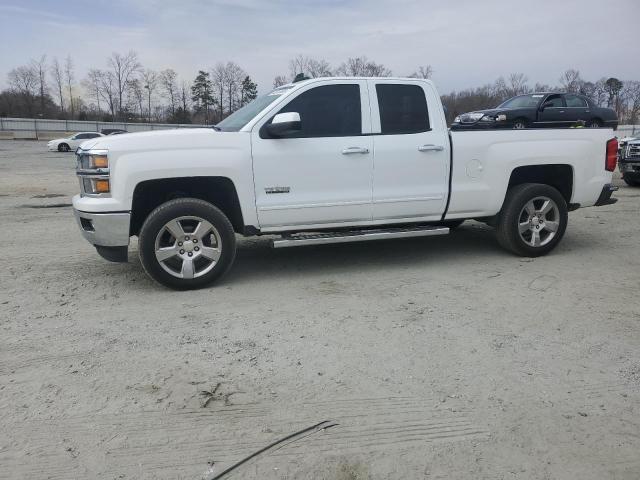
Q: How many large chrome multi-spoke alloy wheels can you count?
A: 2